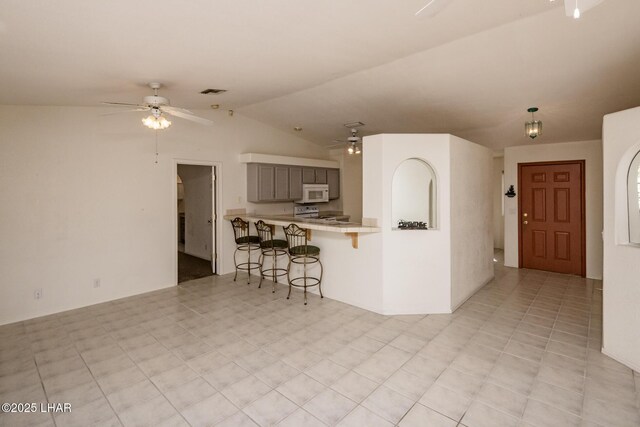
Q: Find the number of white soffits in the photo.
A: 1